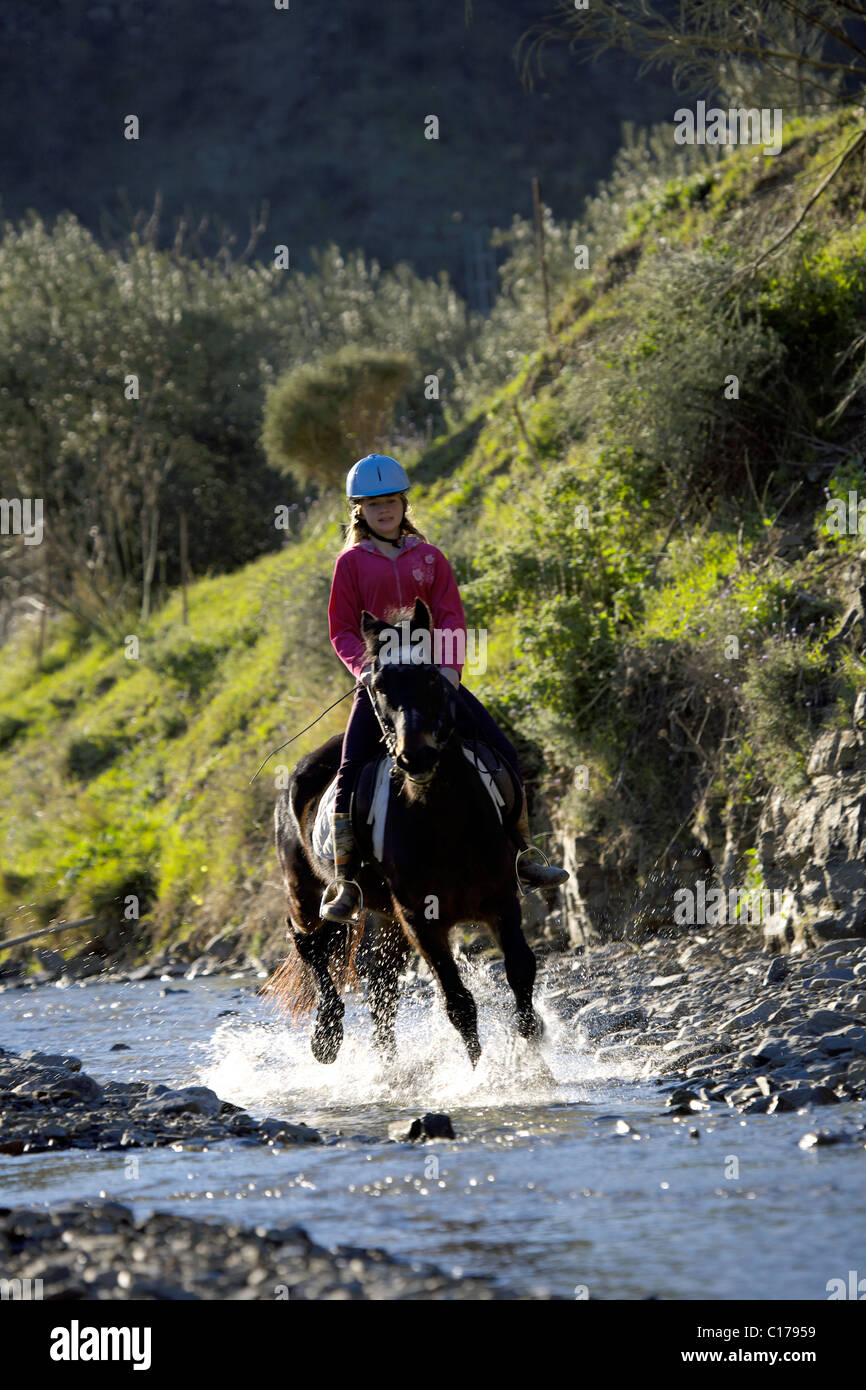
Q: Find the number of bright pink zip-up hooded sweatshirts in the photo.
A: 1